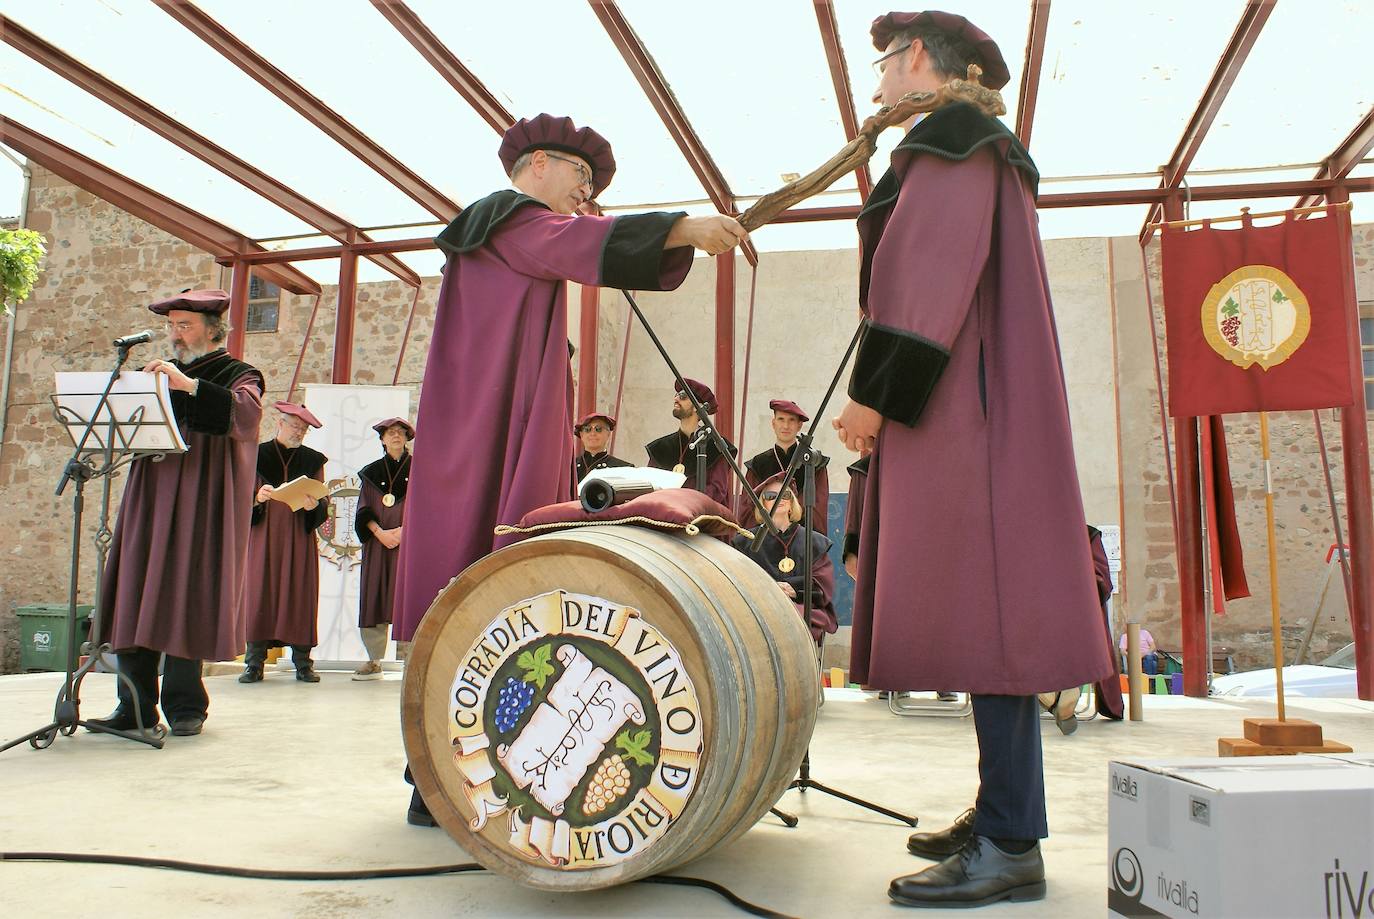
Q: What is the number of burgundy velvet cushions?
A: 1